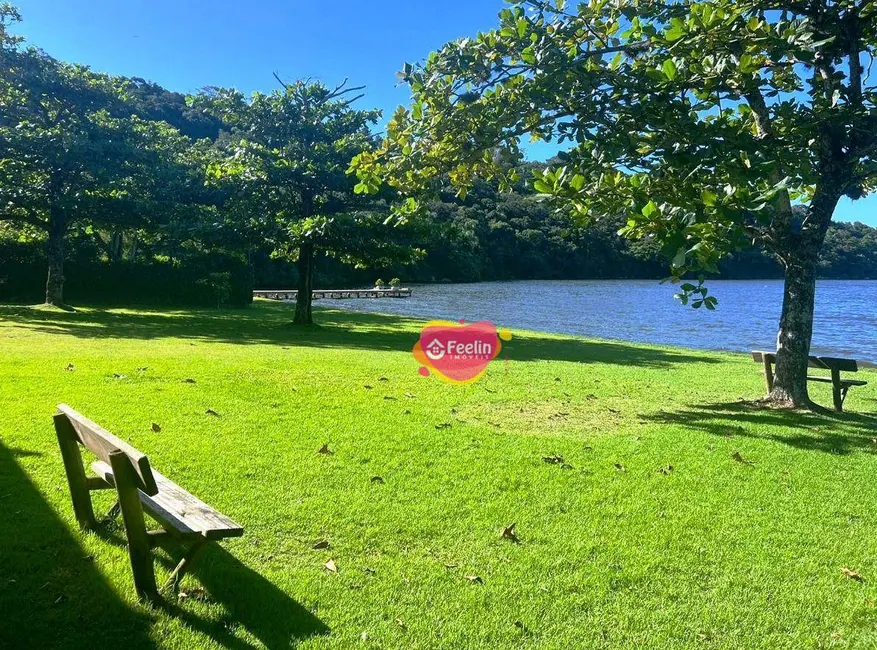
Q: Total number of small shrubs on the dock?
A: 2